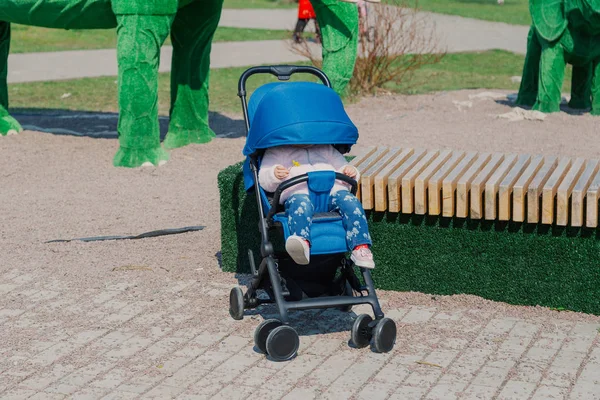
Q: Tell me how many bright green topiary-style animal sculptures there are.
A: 2